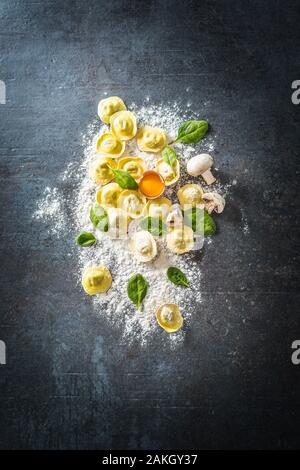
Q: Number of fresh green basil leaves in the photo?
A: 9